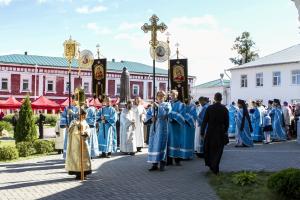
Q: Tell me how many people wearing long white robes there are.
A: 2